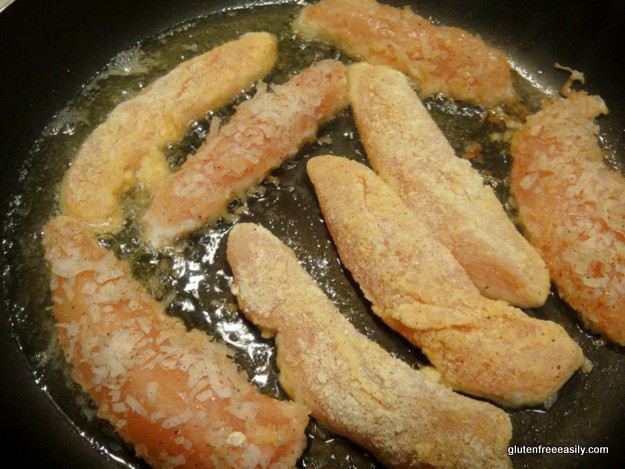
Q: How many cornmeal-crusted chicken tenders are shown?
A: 4